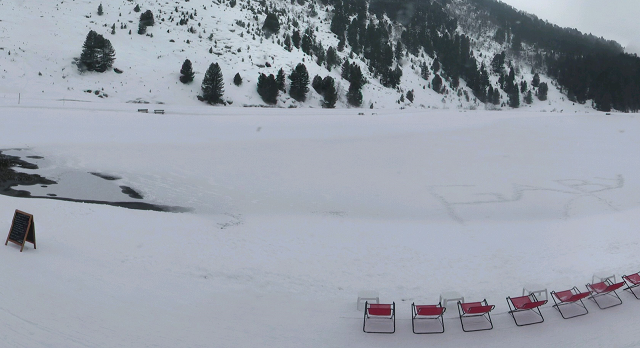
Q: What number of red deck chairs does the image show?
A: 7